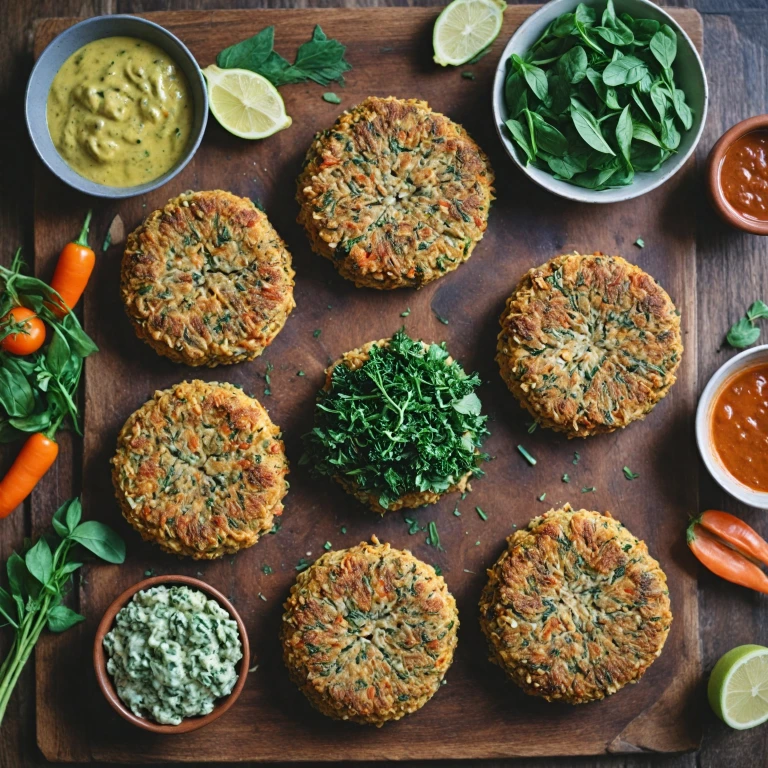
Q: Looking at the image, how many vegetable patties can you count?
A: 7